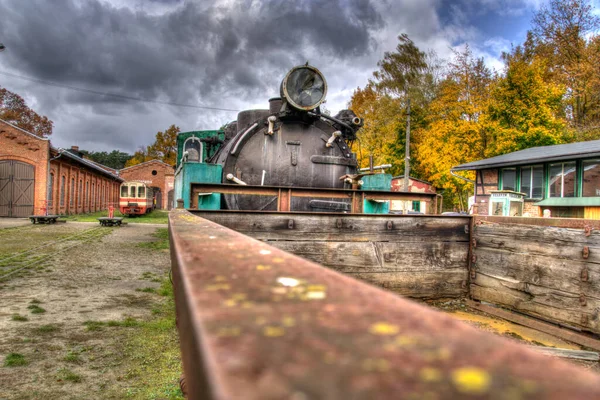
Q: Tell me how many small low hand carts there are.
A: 2